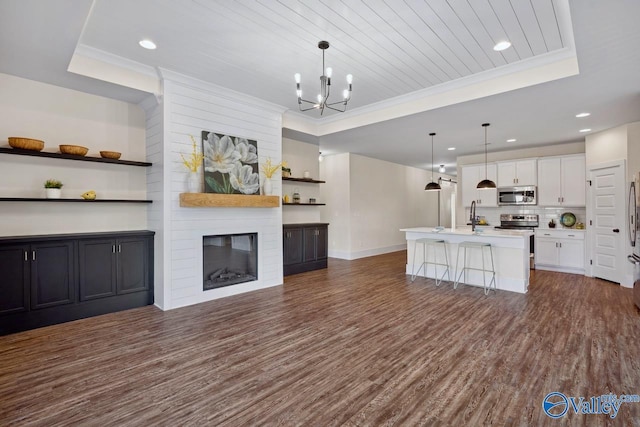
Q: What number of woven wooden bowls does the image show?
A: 3